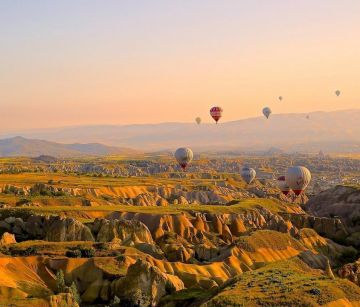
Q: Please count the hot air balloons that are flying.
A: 10